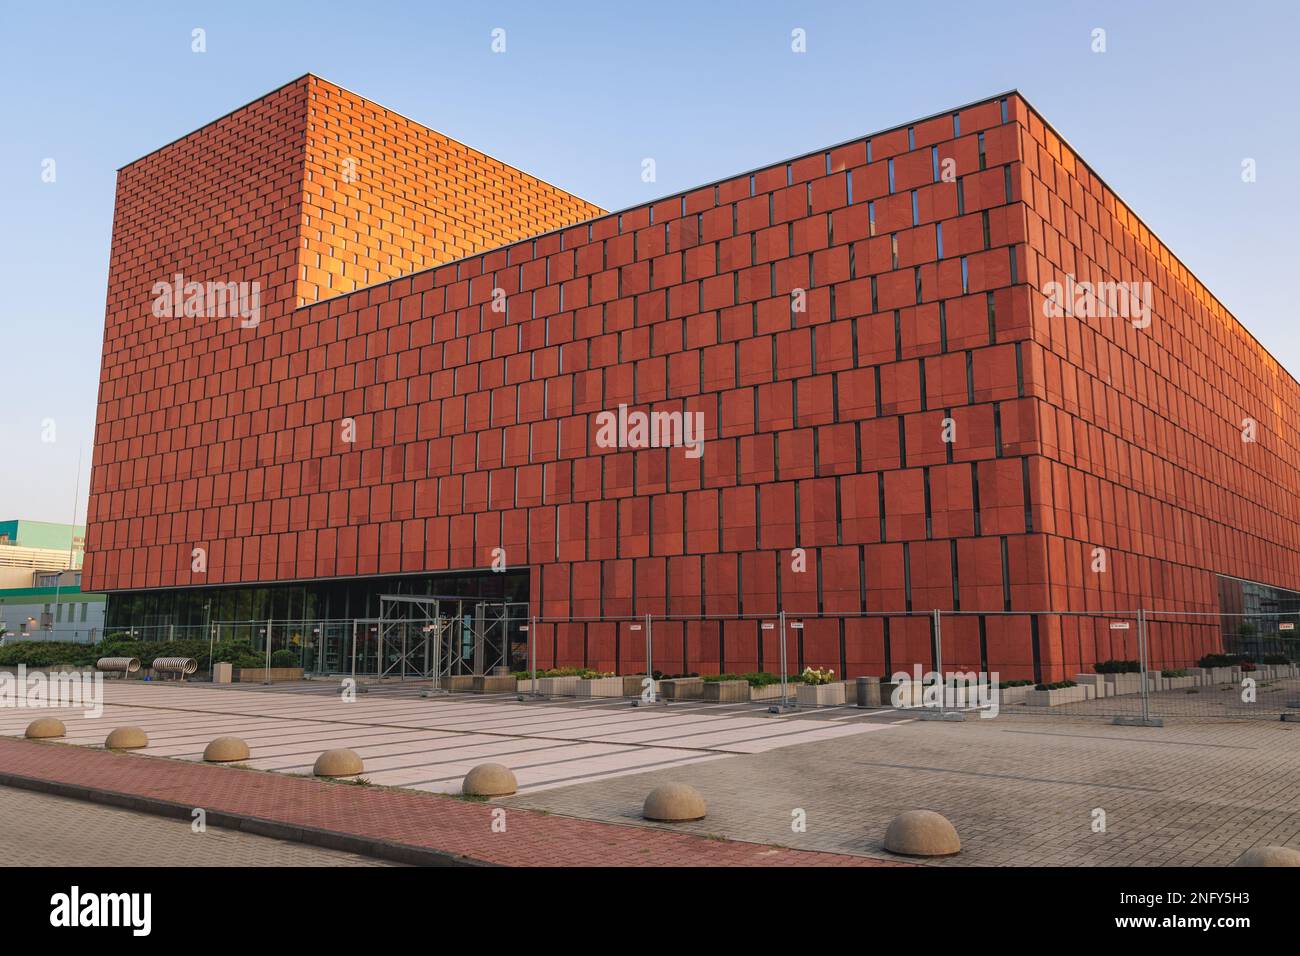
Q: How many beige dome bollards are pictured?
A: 8